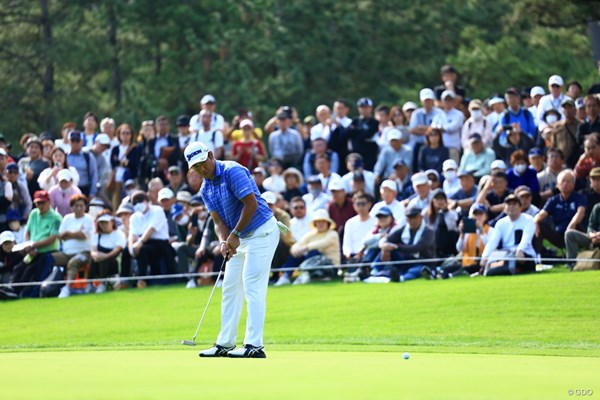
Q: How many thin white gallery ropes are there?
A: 1